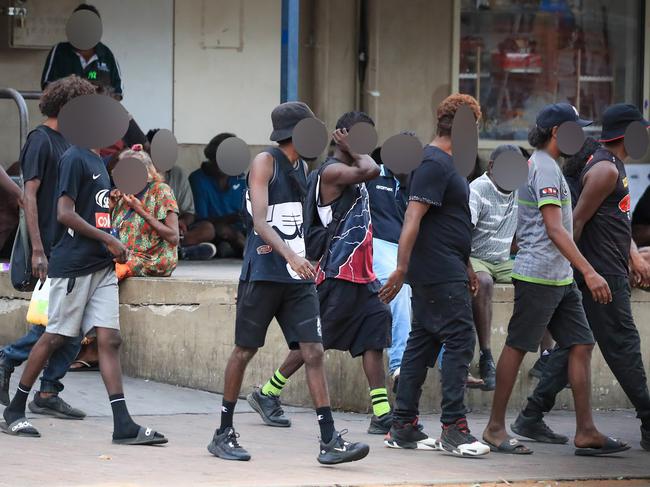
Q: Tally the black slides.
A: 4